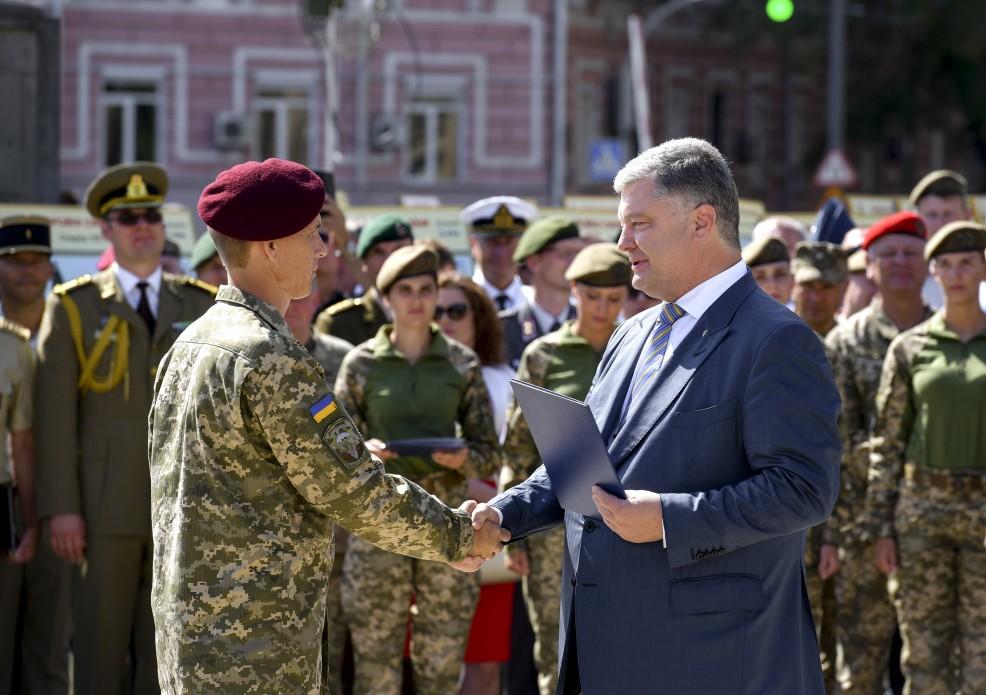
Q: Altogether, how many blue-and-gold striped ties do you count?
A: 1